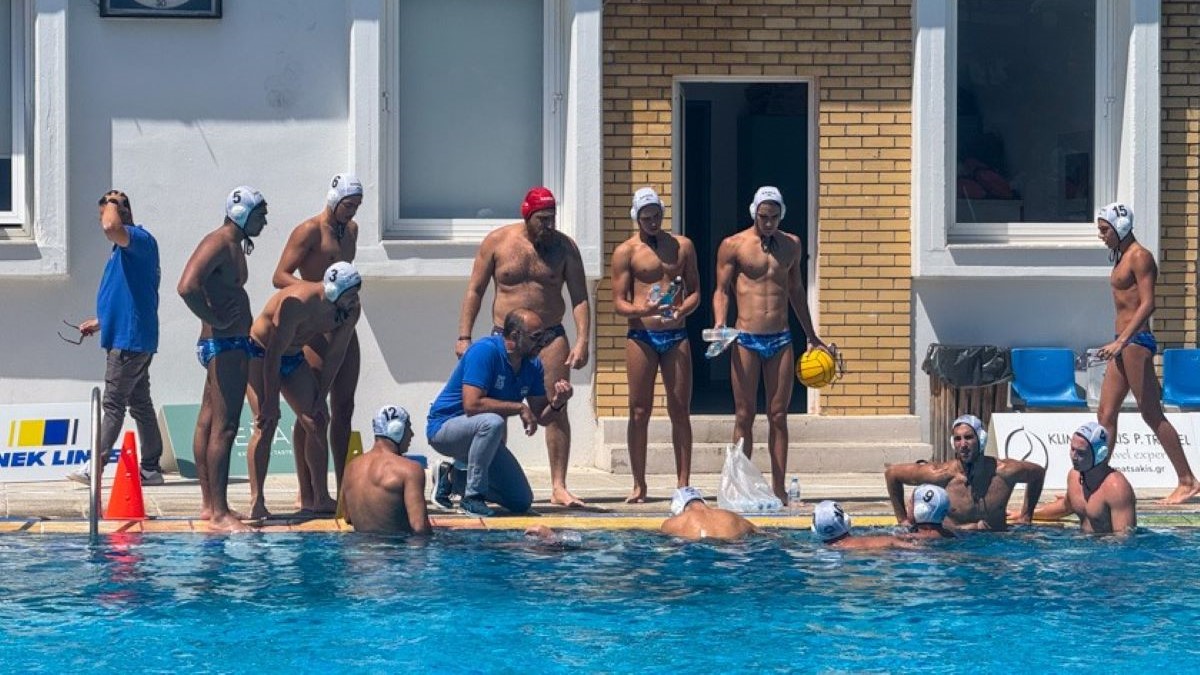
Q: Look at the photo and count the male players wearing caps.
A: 13